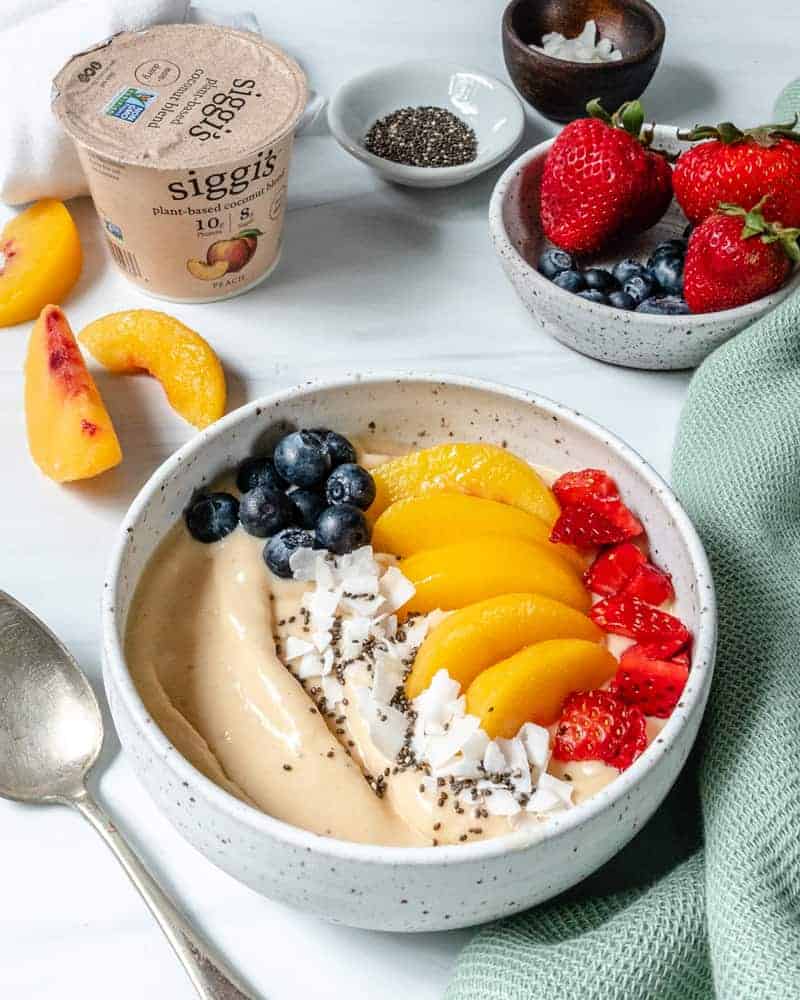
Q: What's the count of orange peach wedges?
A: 8